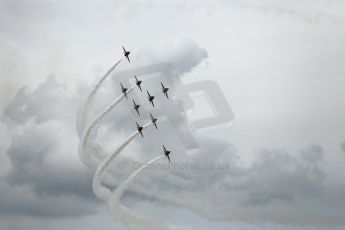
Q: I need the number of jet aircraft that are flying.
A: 9